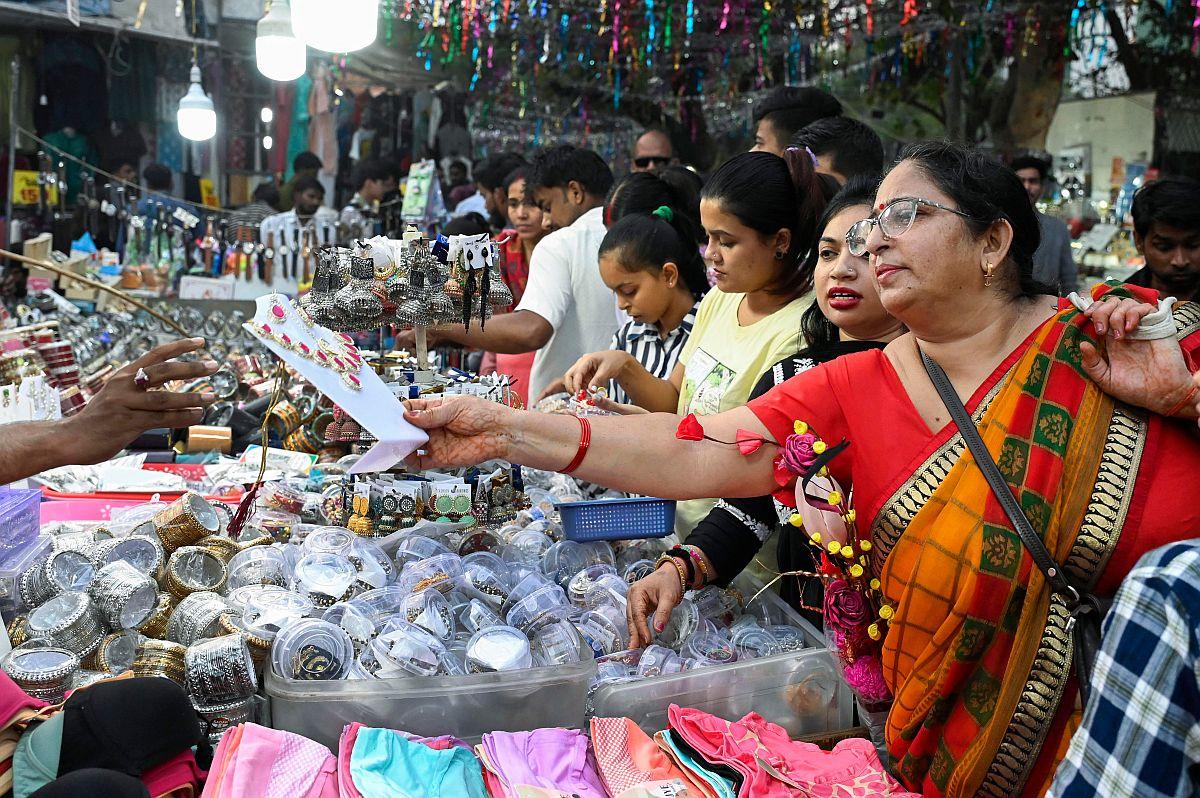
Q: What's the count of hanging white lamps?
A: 3